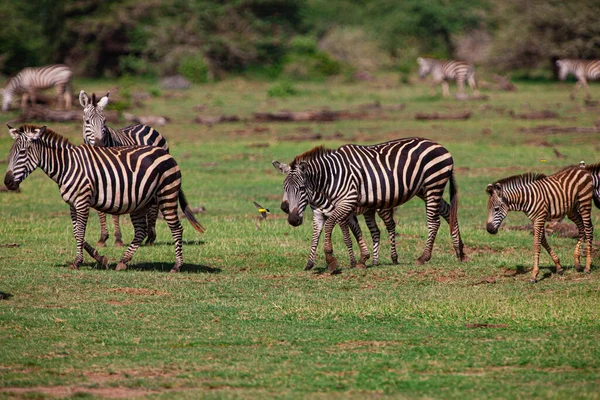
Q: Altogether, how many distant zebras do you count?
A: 3